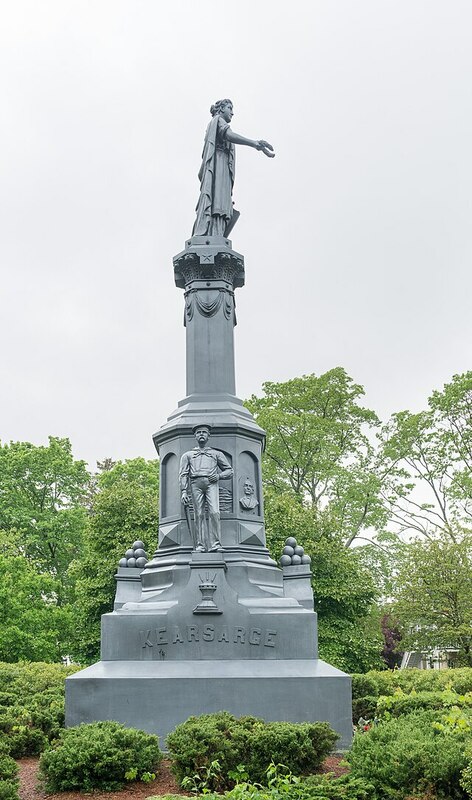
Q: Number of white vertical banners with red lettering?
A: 0